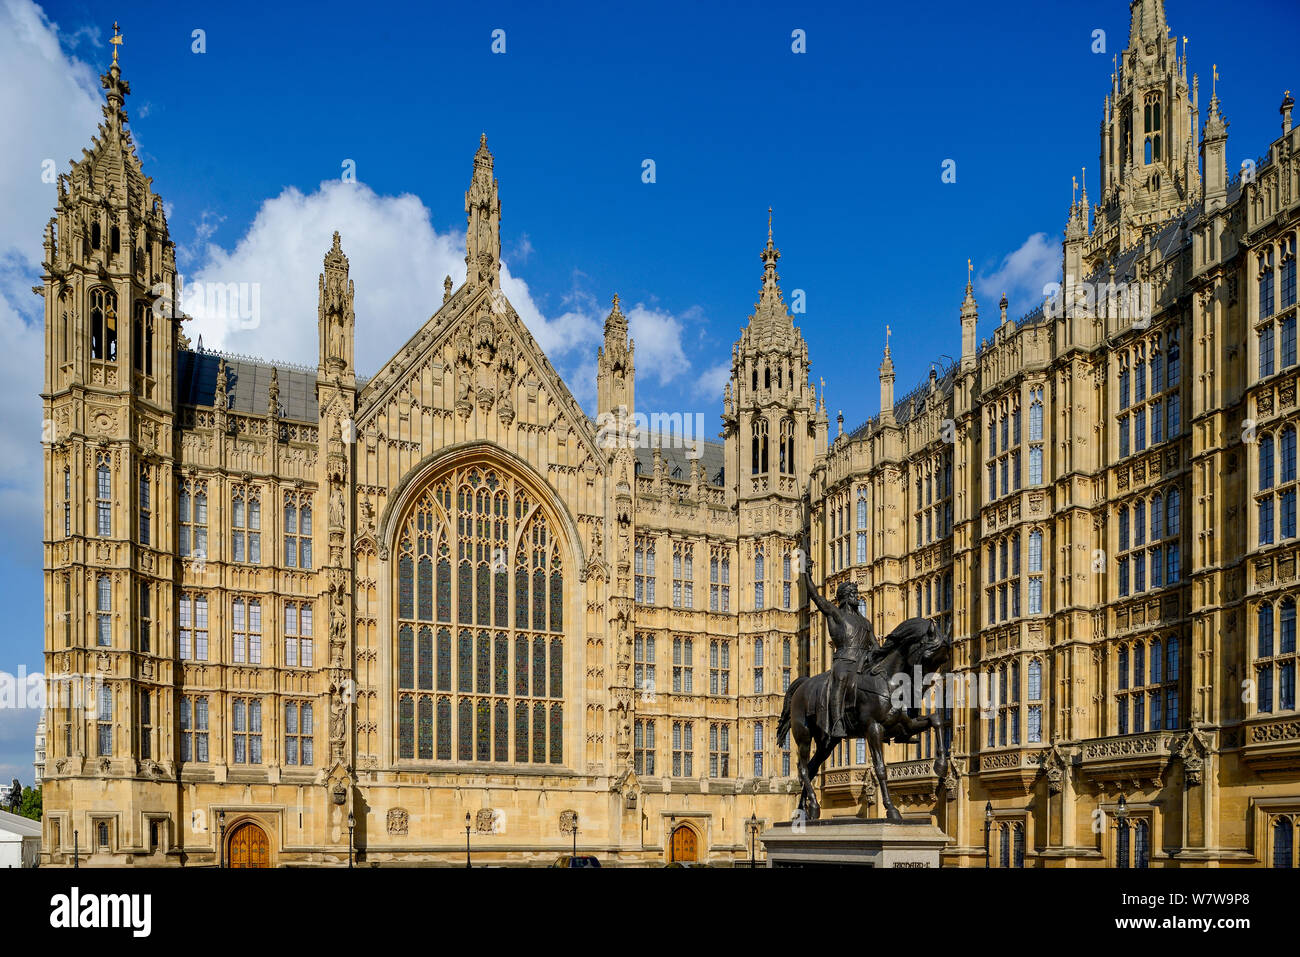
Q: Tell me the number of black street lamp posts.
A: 8